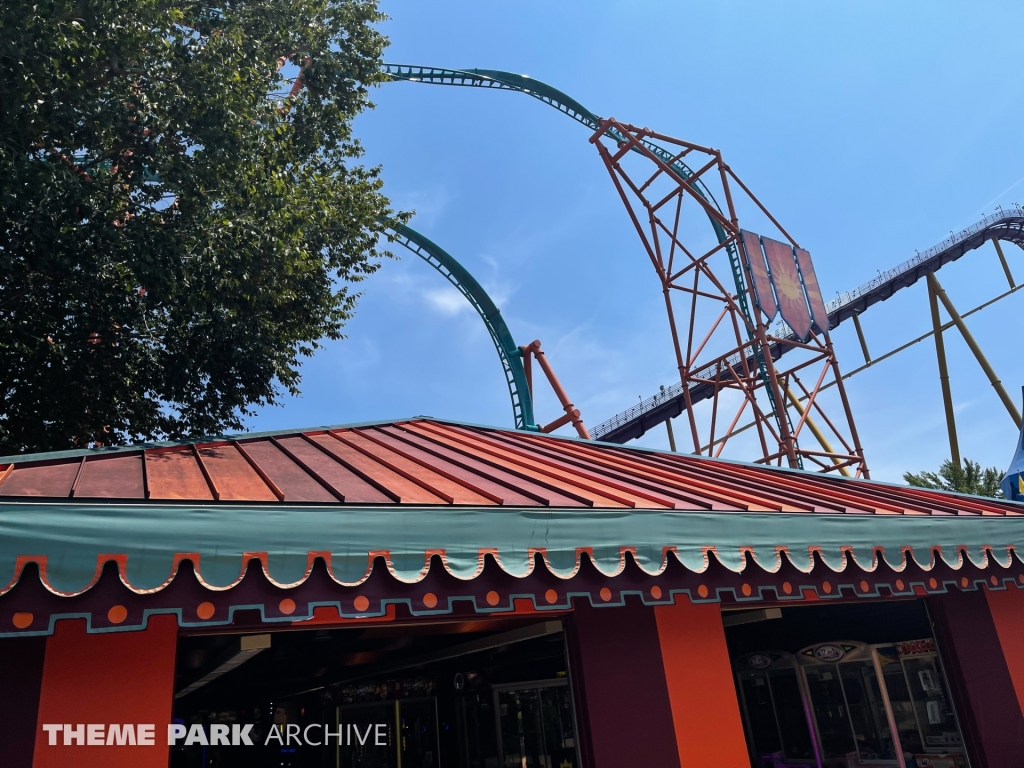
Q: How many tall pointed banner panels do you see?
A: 3